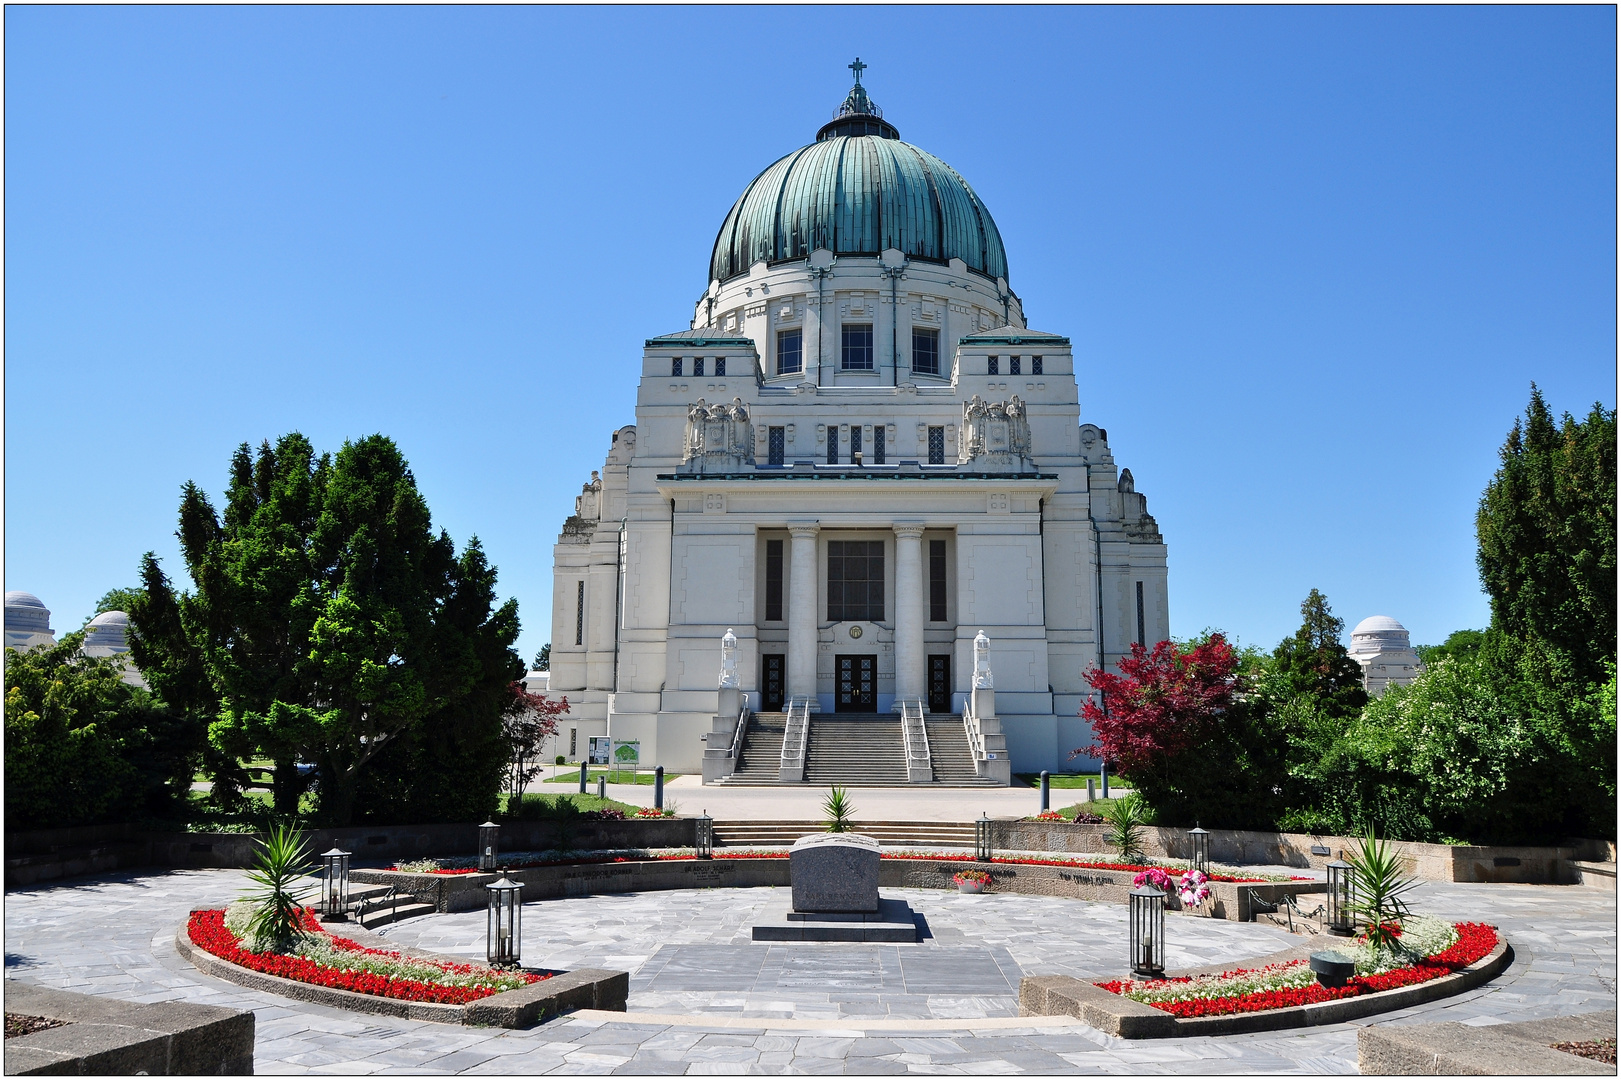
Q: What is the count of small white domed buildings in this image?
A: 3